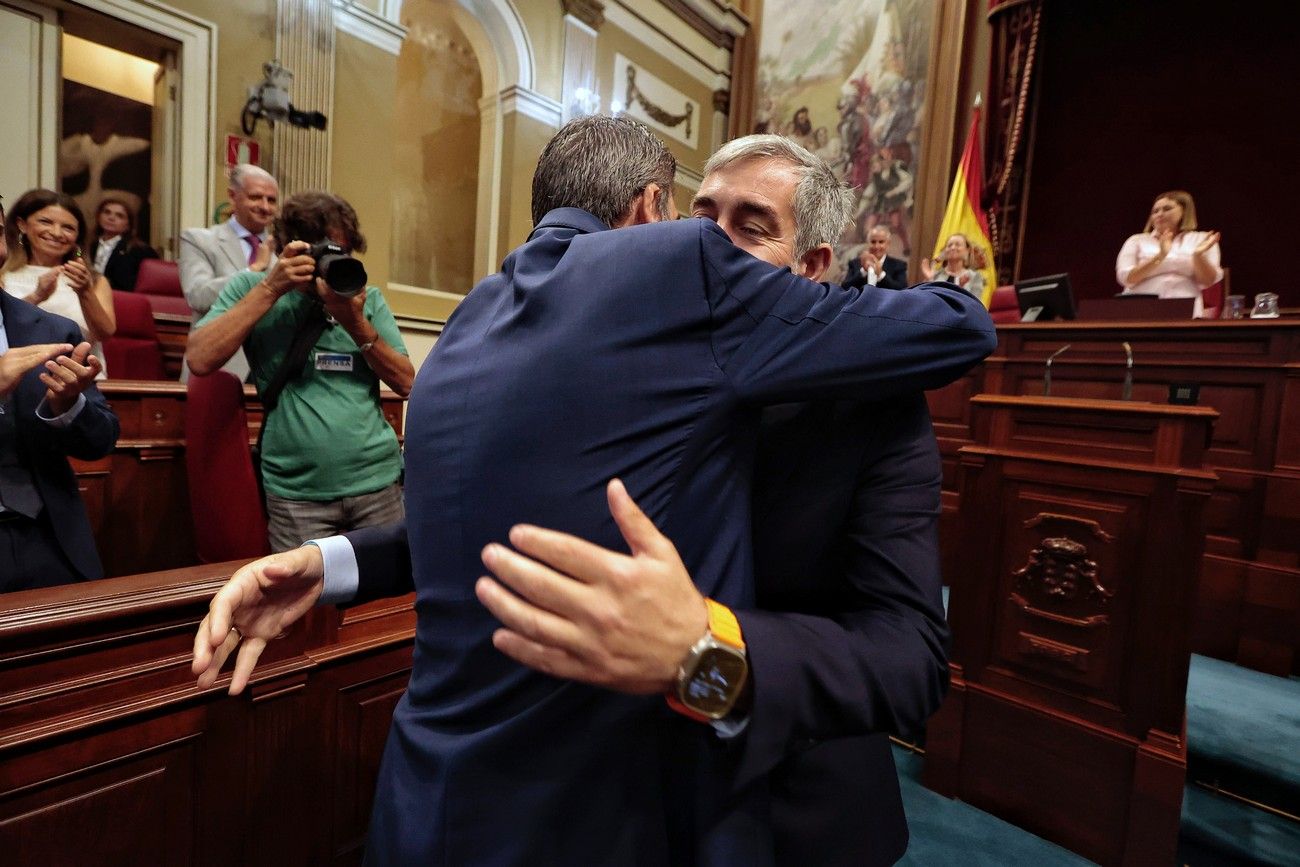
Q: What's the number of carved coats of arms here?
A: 1